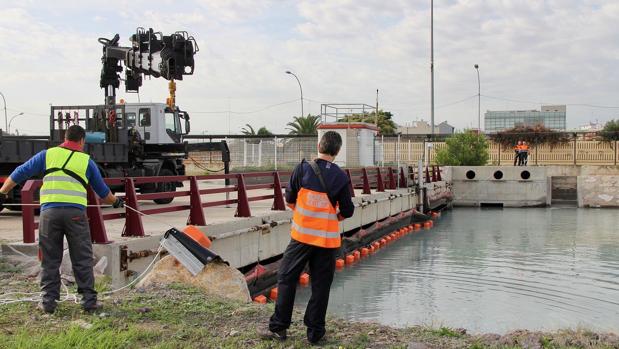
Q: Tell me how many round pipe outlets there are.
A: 3